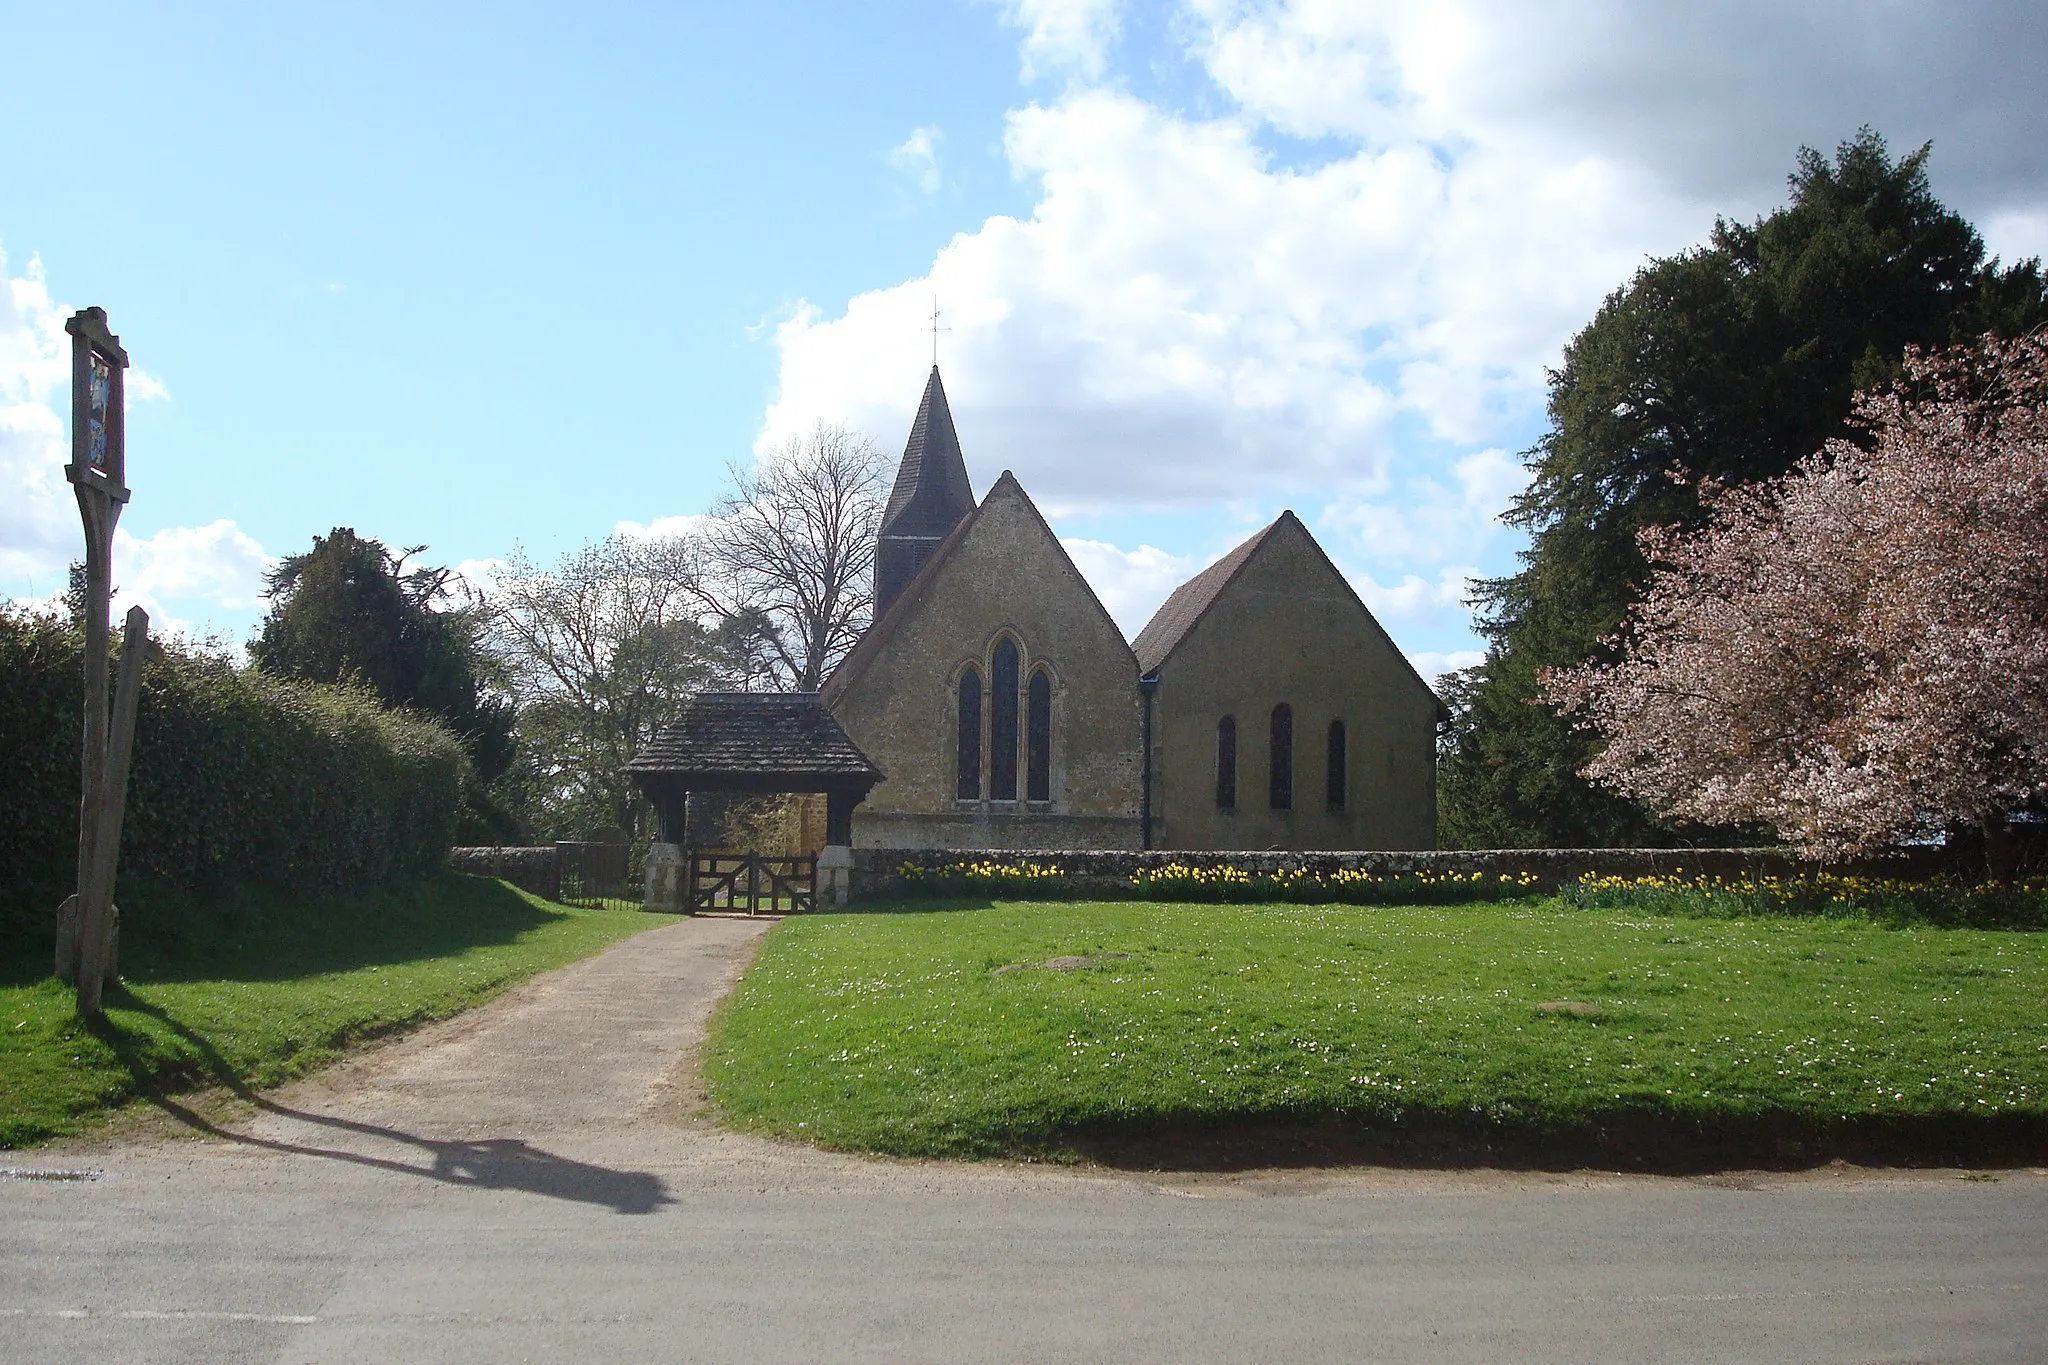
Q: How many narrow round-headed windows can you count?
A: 3